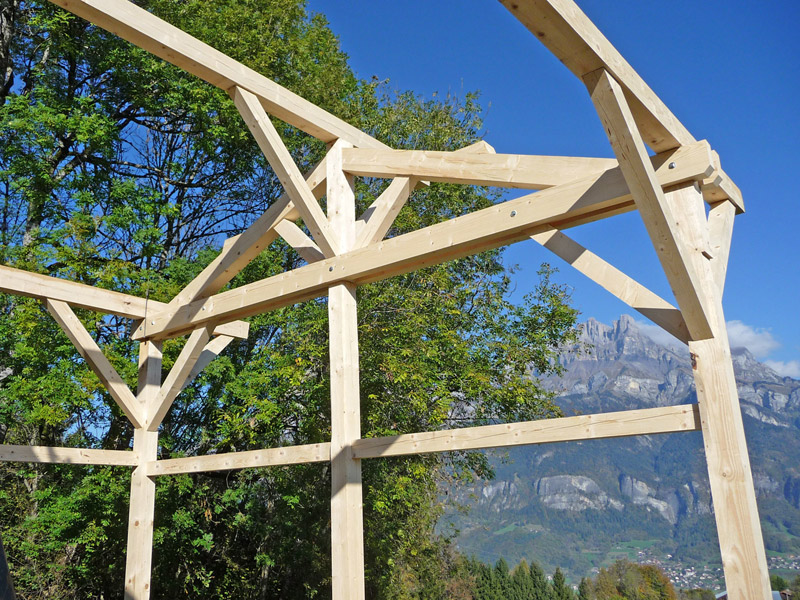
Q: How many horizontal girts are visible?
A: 3